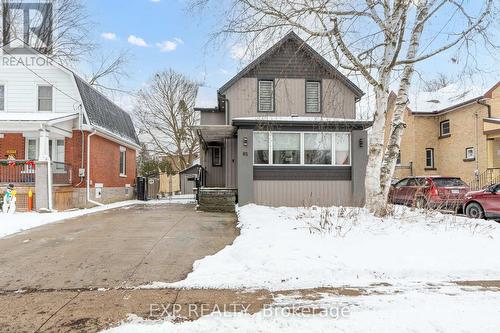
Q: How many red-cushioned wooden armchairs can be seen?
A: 0